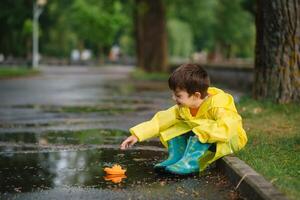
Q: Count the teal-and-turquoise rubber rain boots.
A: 2